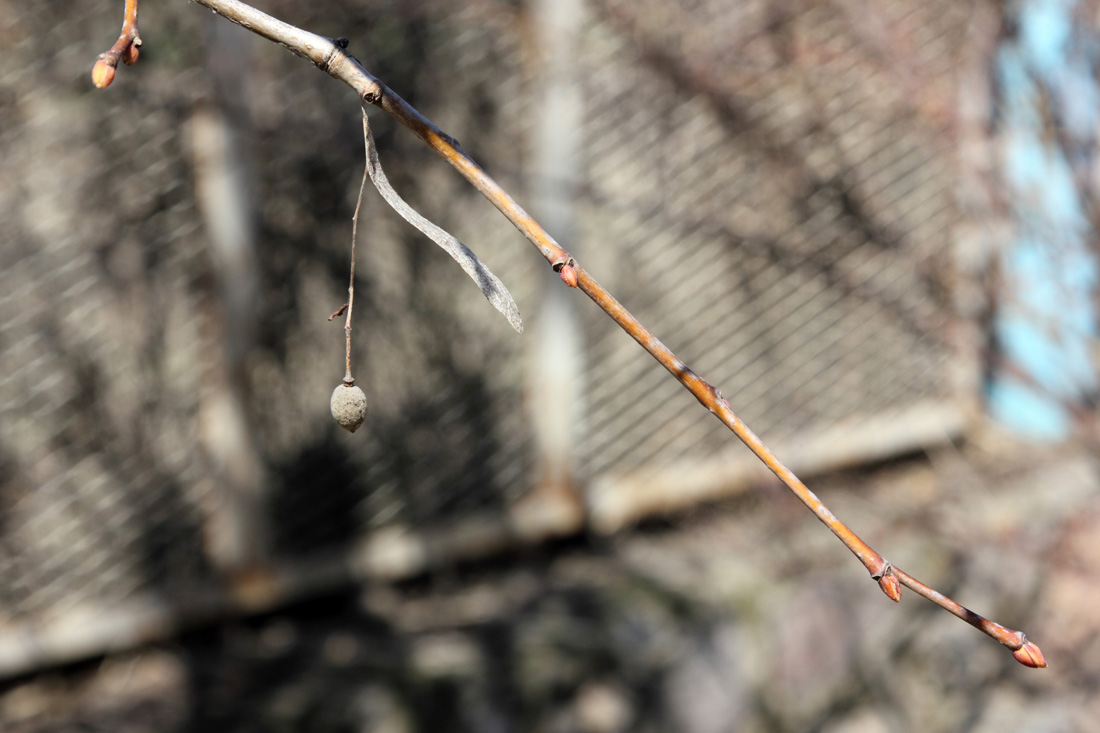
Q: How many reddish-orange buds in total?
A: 5